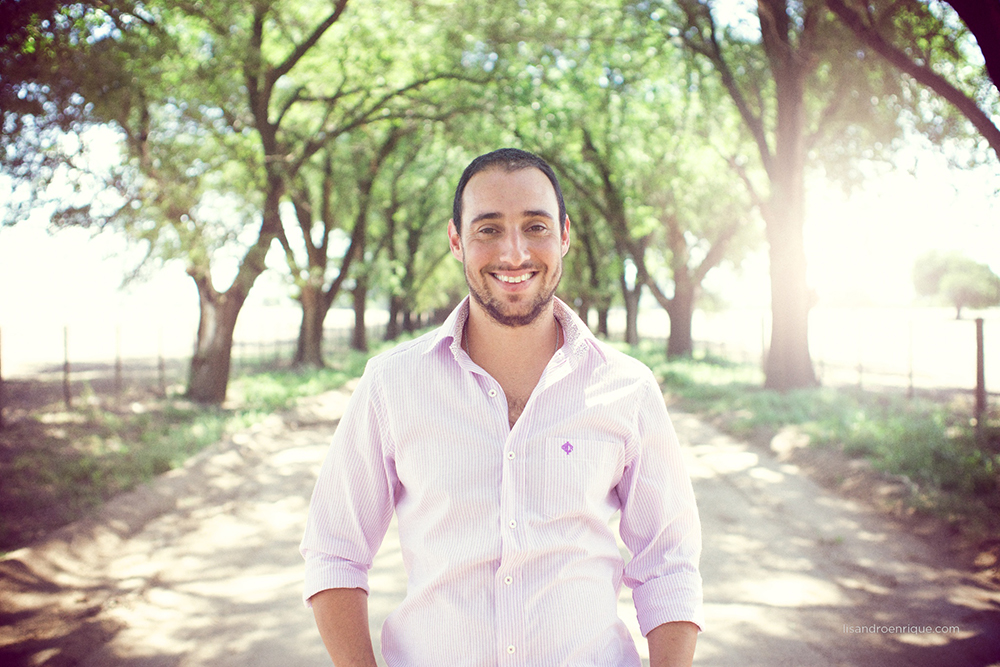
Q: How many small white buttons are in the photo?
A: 5